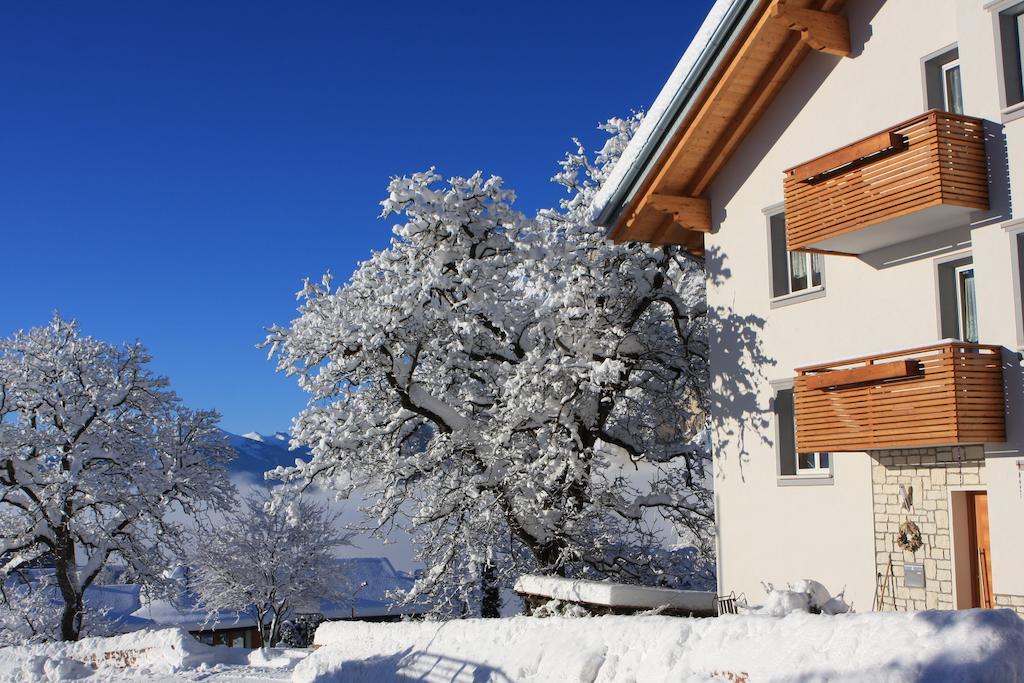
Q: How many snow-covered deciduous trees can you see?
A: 3